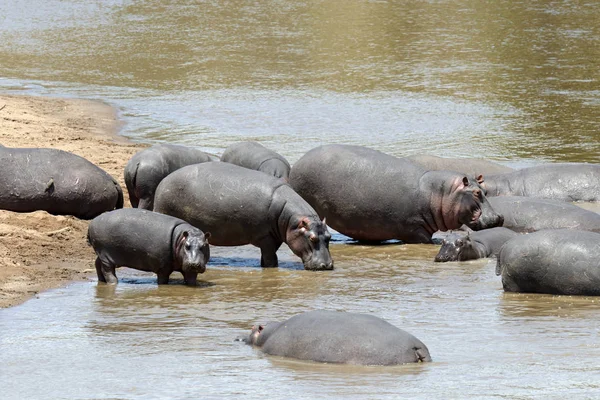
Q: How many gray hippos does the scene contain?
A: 12